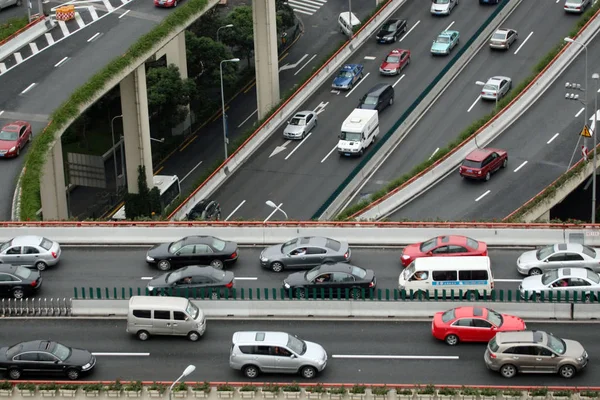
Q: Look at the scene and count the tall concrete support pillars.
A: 4